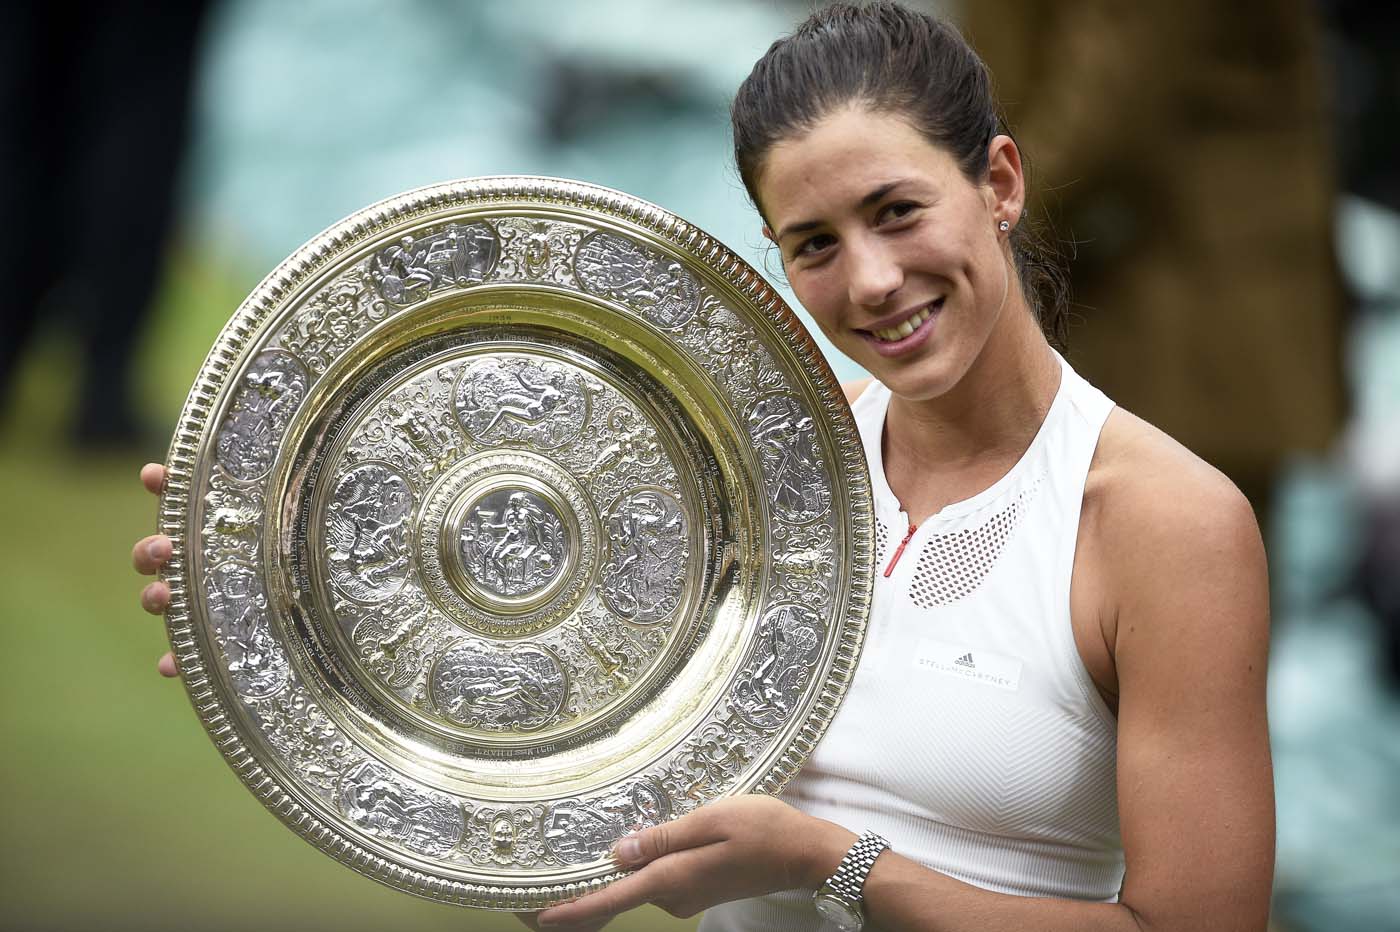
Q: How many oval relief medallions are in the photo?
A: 12